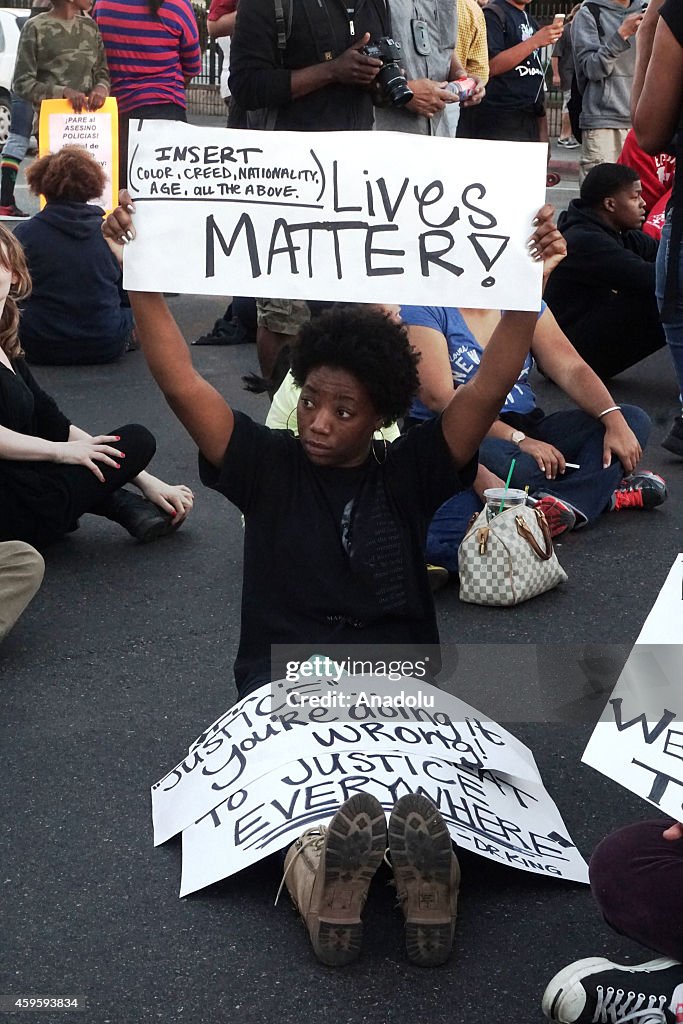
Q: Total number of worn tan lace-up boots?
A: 2